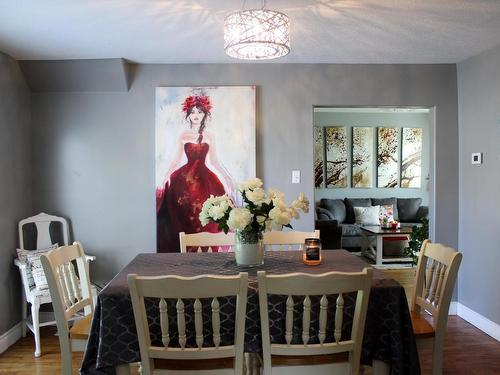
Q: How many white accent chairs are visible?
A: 1